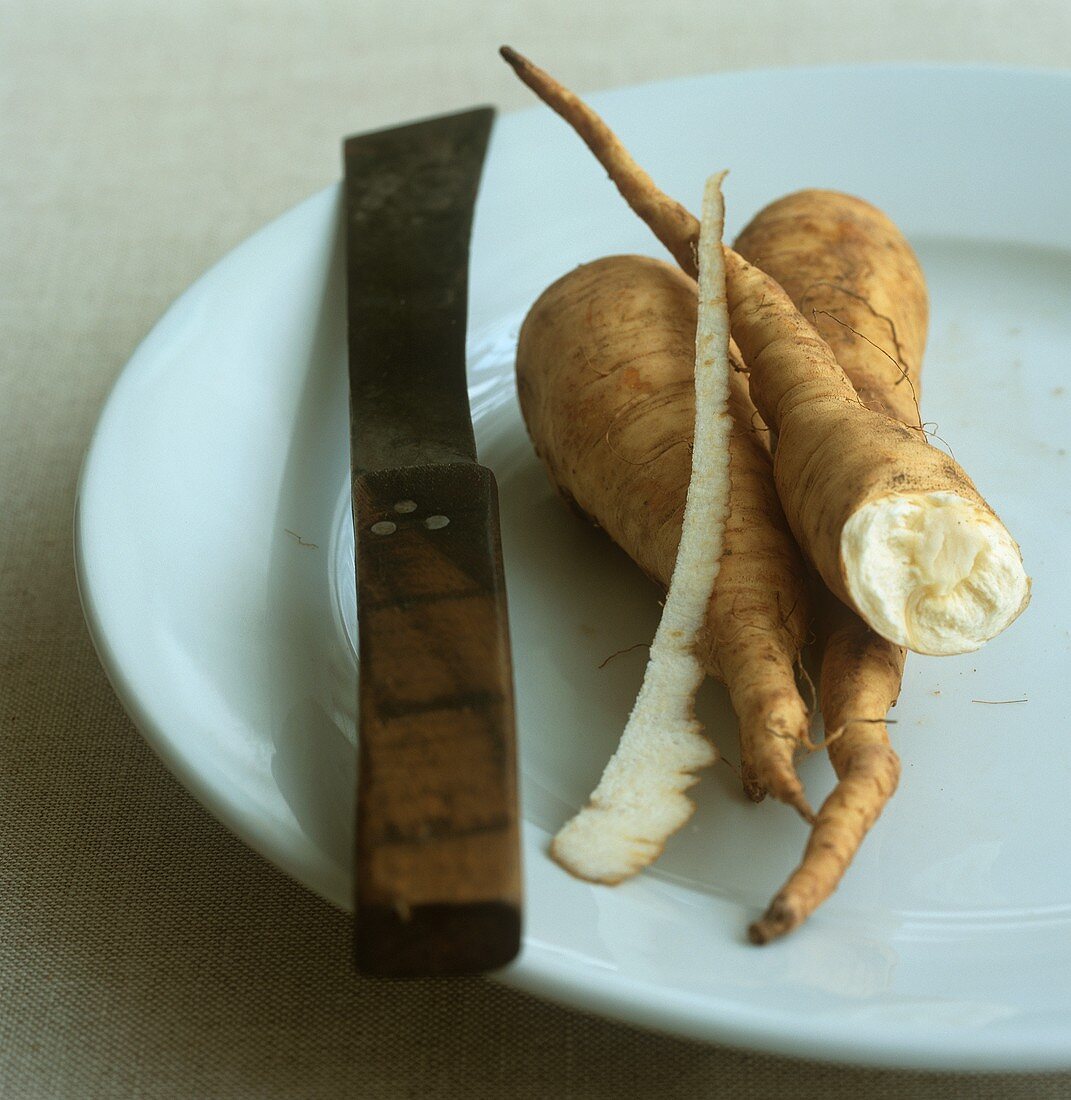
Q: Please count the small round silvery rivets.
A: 3